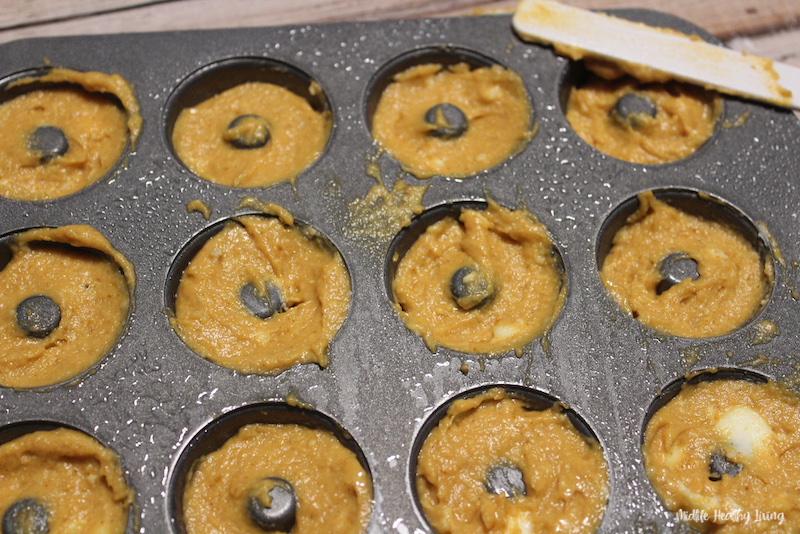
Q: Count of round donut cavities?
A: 12